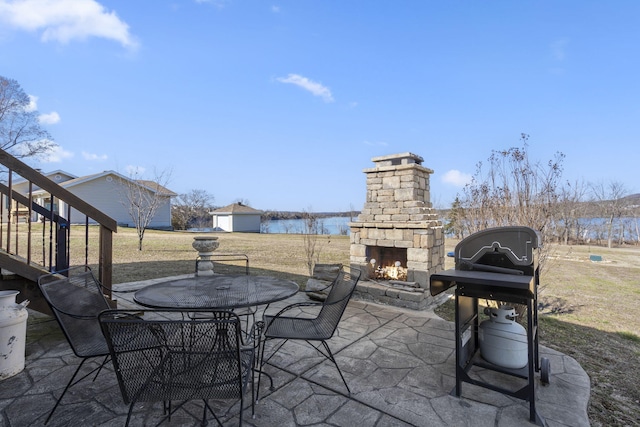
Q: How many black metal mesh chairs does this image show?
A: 4